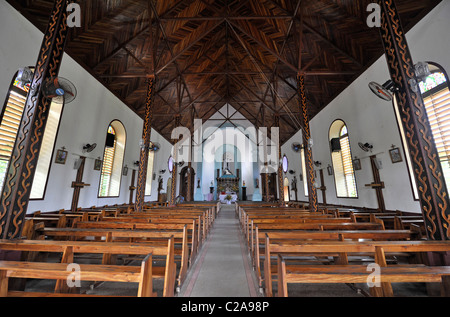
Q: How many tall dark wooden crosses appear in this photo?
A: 4